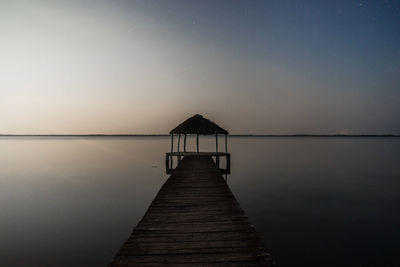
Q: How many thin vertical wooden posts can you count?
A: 6